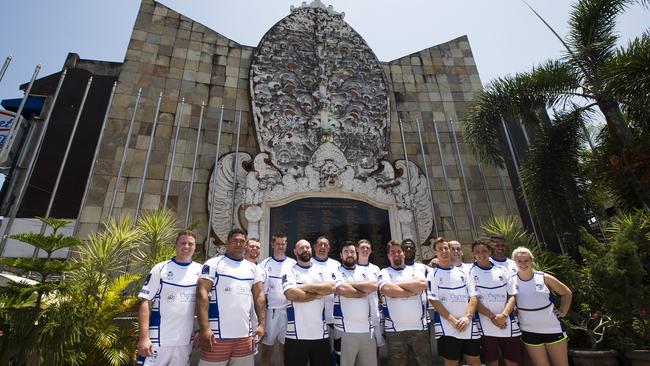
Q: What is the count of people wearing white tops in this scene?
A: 15